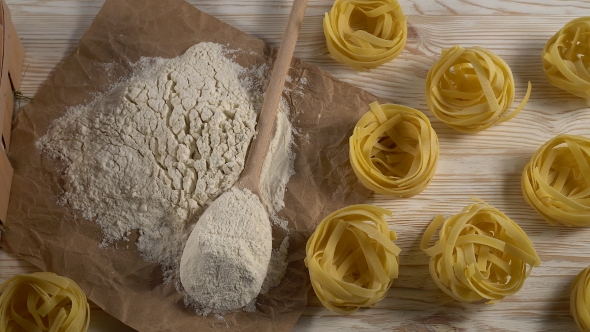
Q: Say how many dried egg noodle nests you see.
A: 9